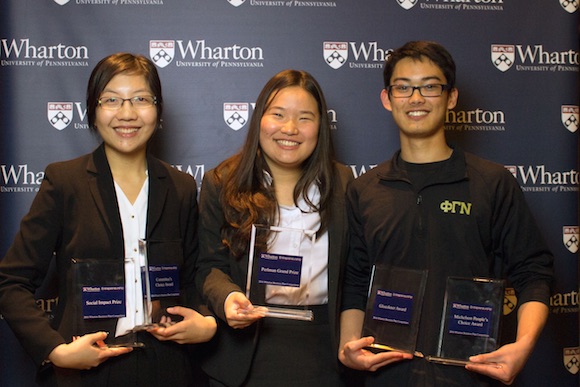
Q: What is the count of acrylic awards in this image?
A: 5